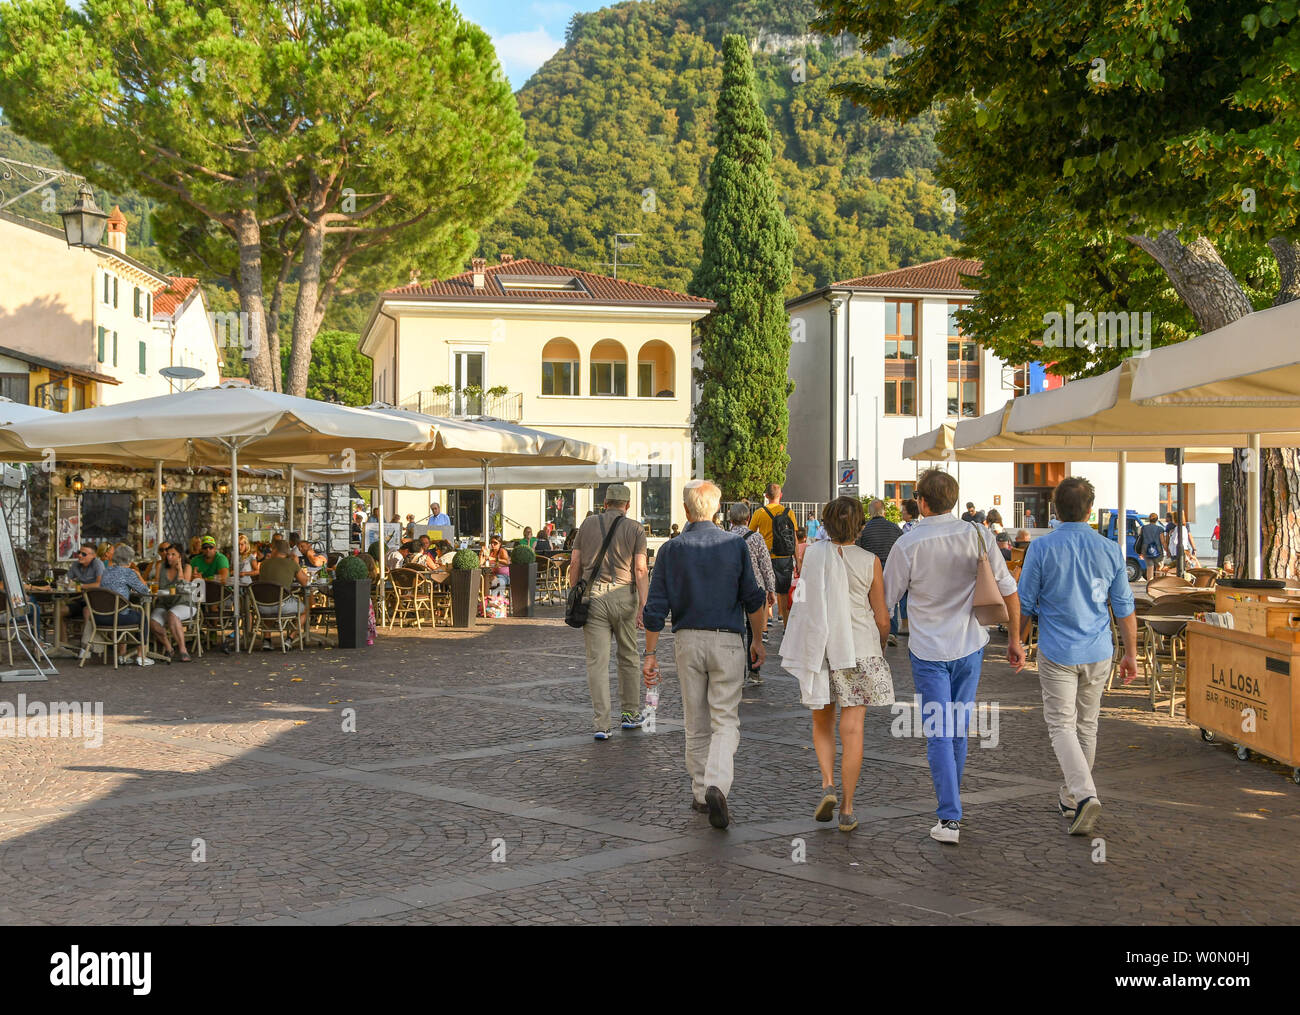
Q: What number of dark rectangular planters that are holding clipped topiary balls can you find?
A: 3